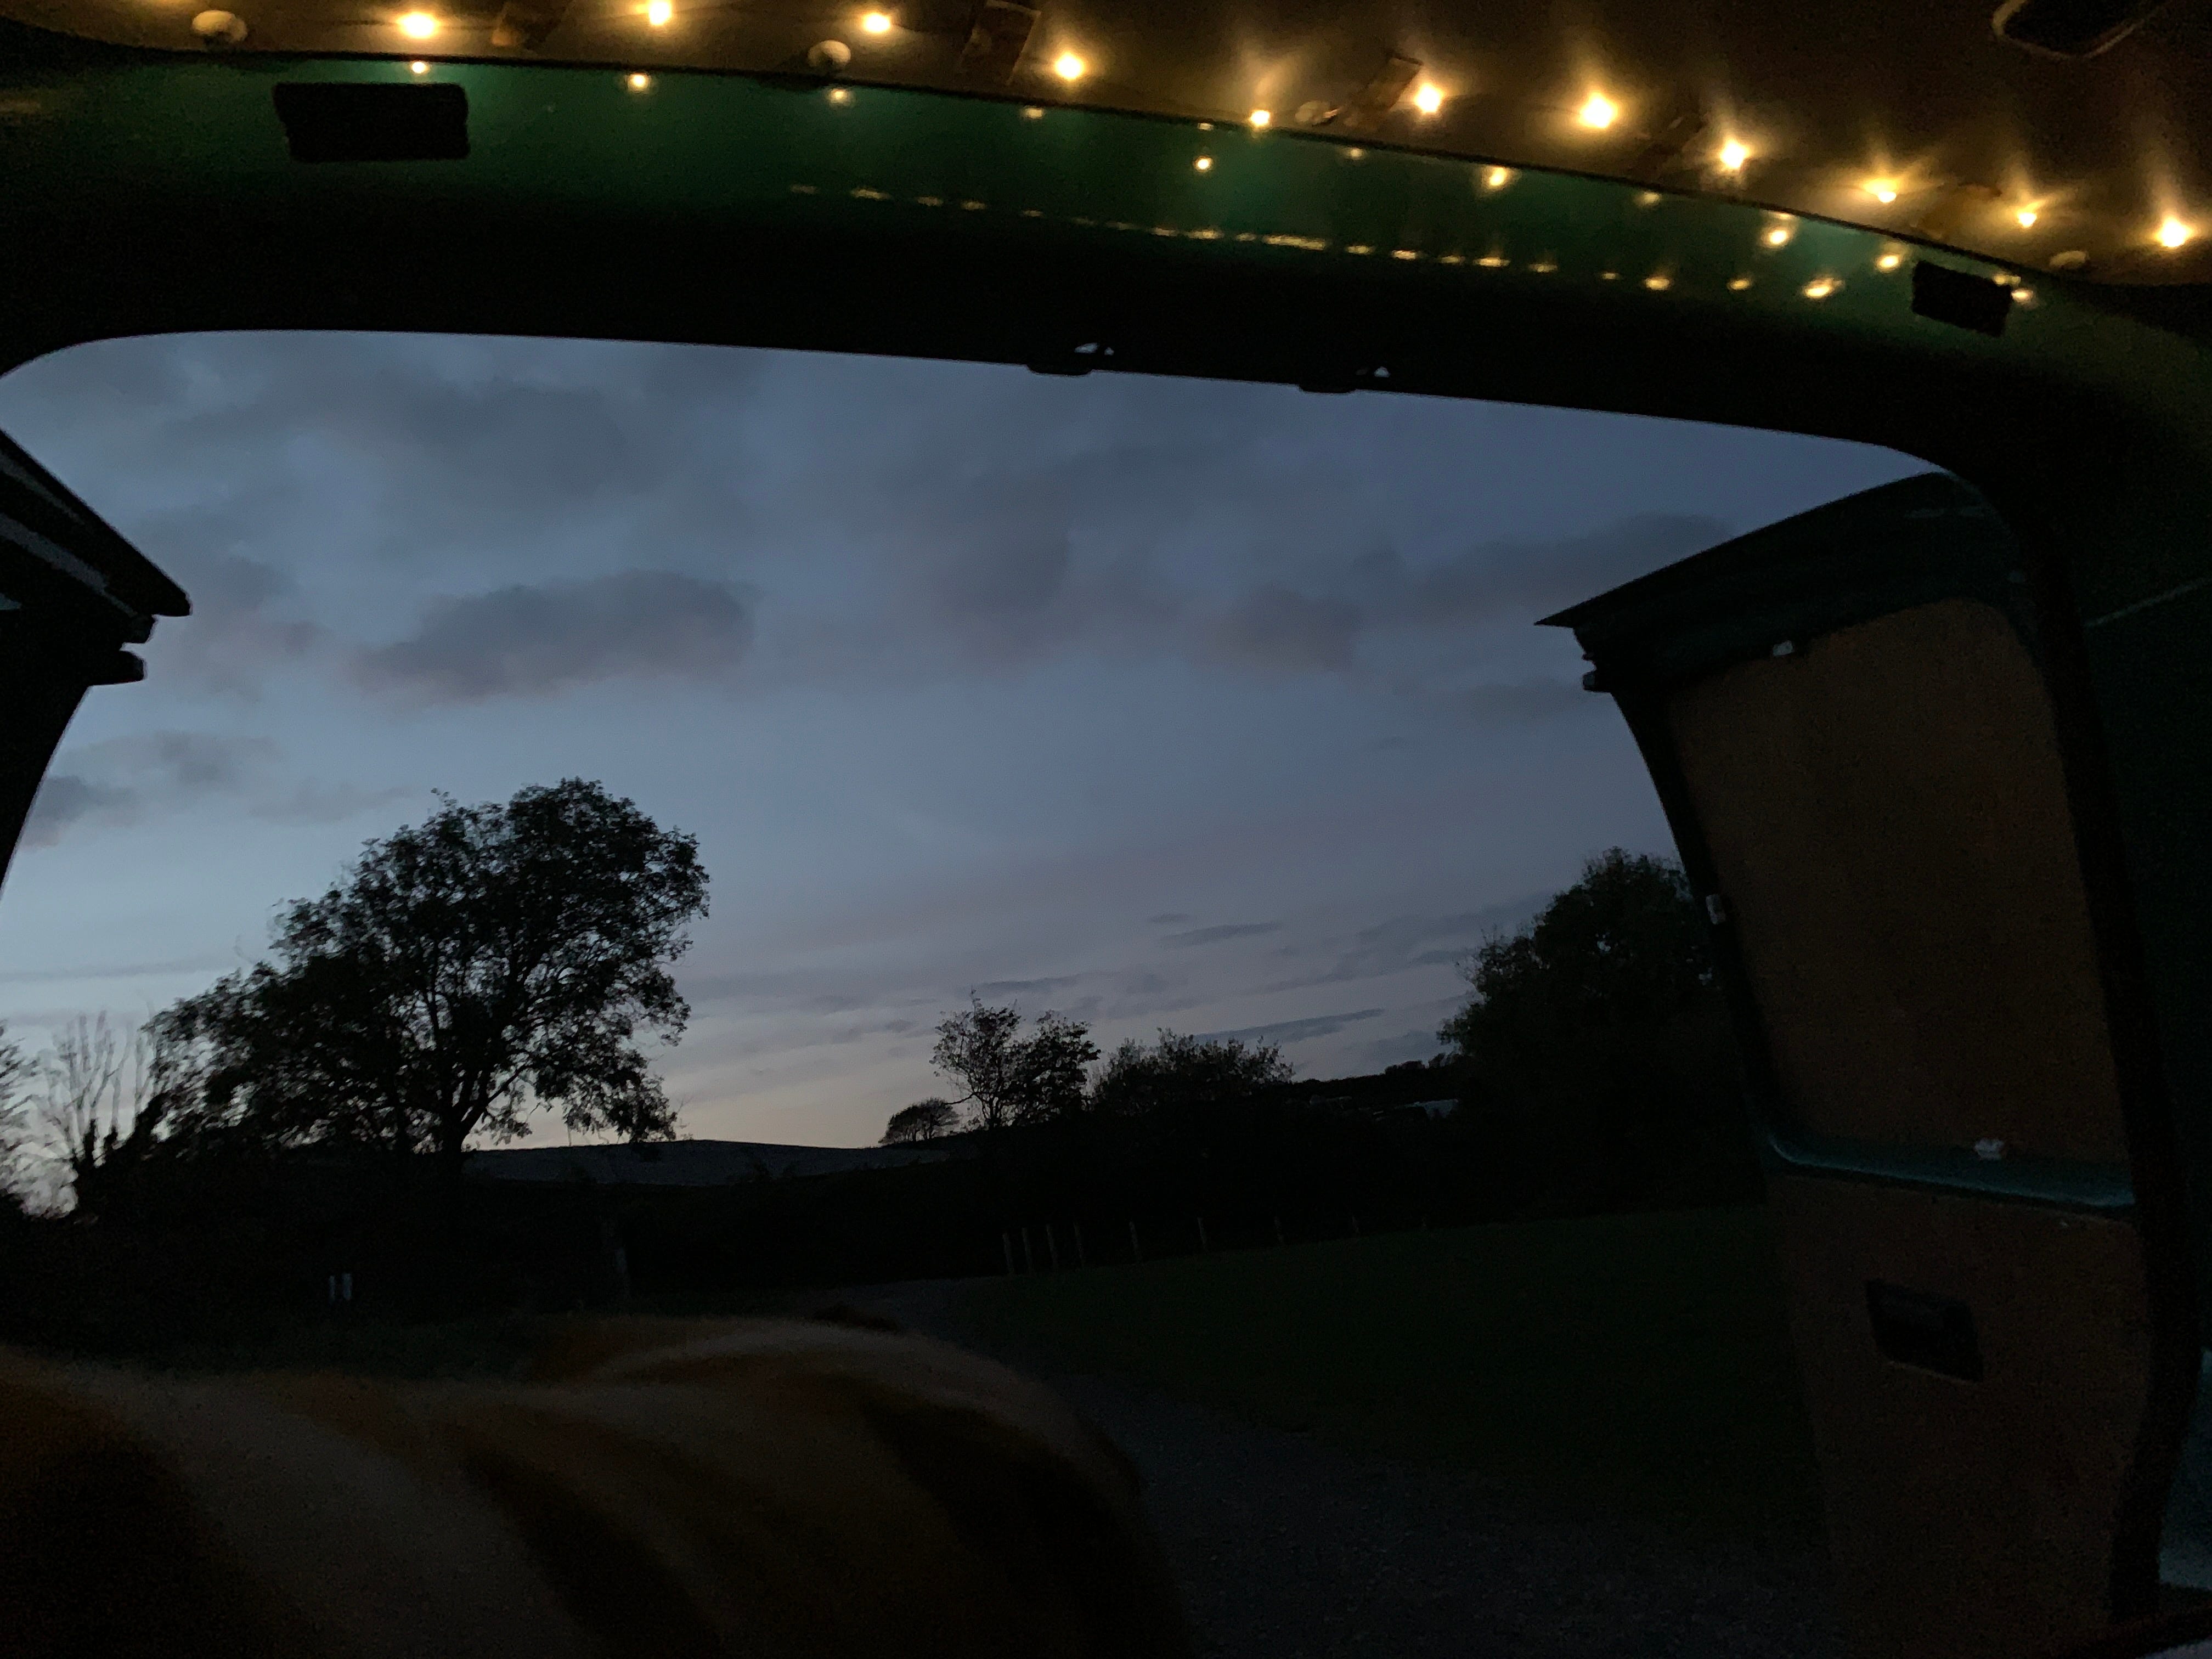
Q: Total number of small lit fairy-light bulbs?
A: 11